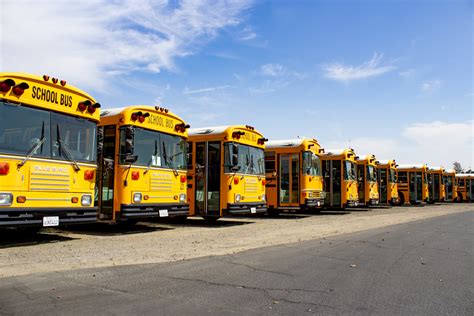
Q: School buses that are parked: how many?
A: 11